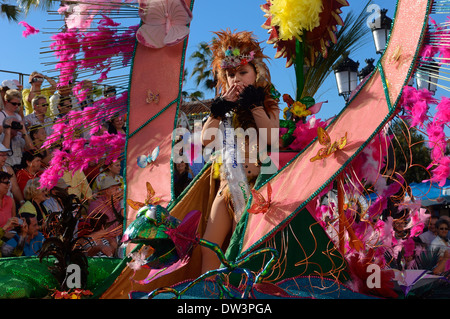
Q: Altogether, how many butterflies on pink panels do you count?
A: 7